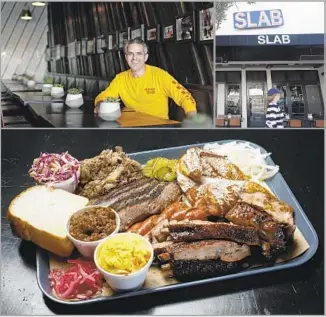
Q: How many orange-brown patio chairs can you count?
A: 4